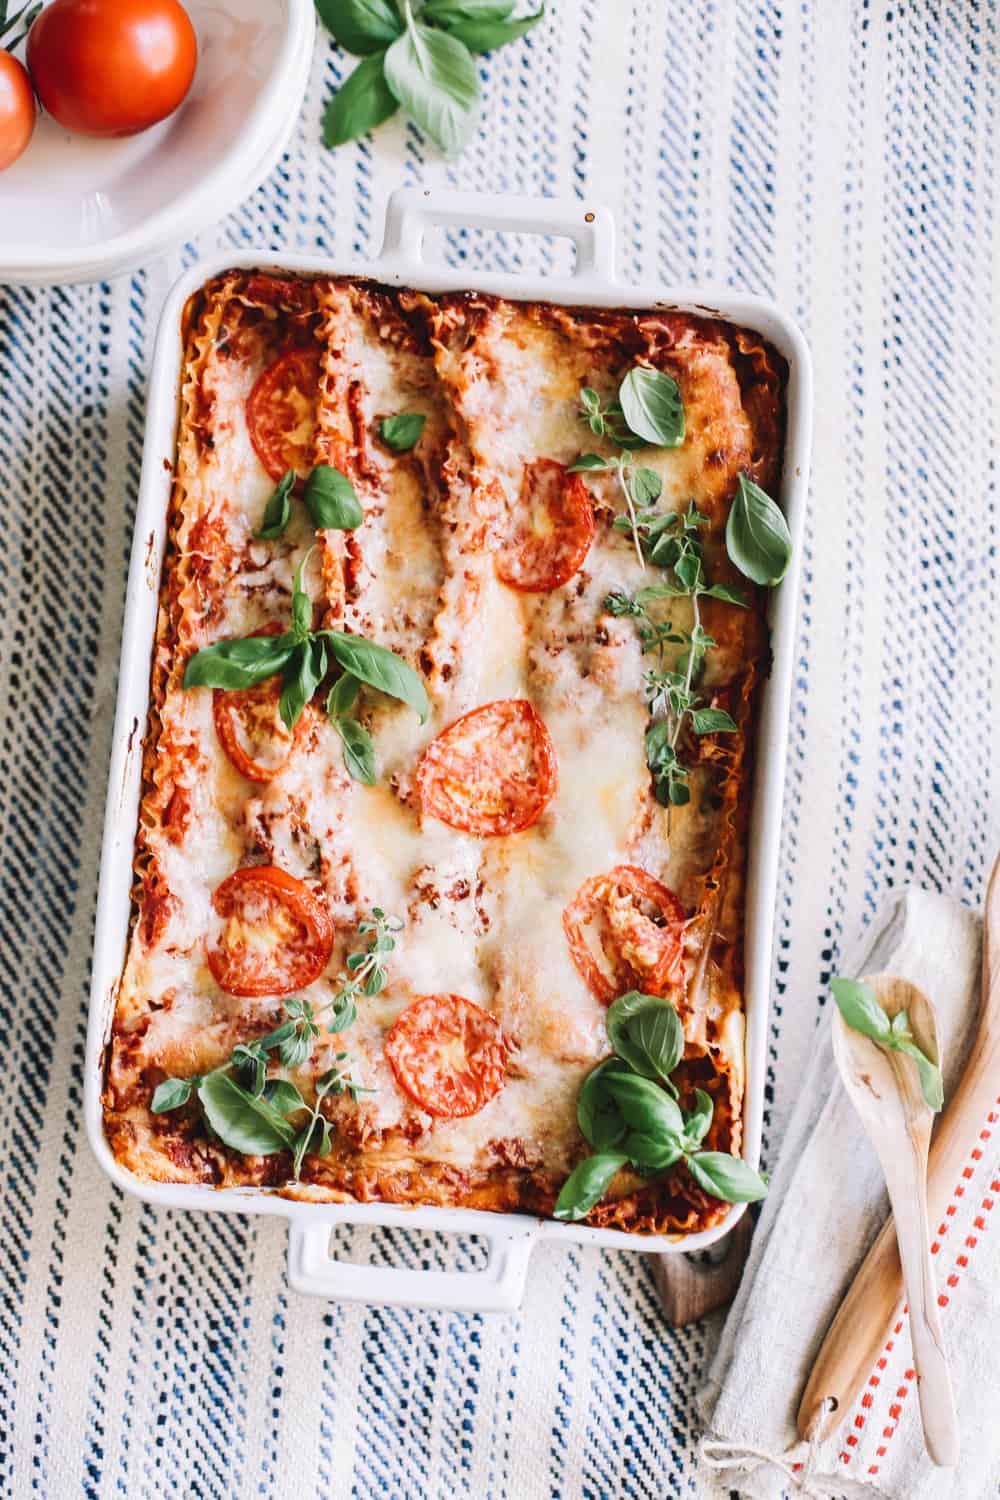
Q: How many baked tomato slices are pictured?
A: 7